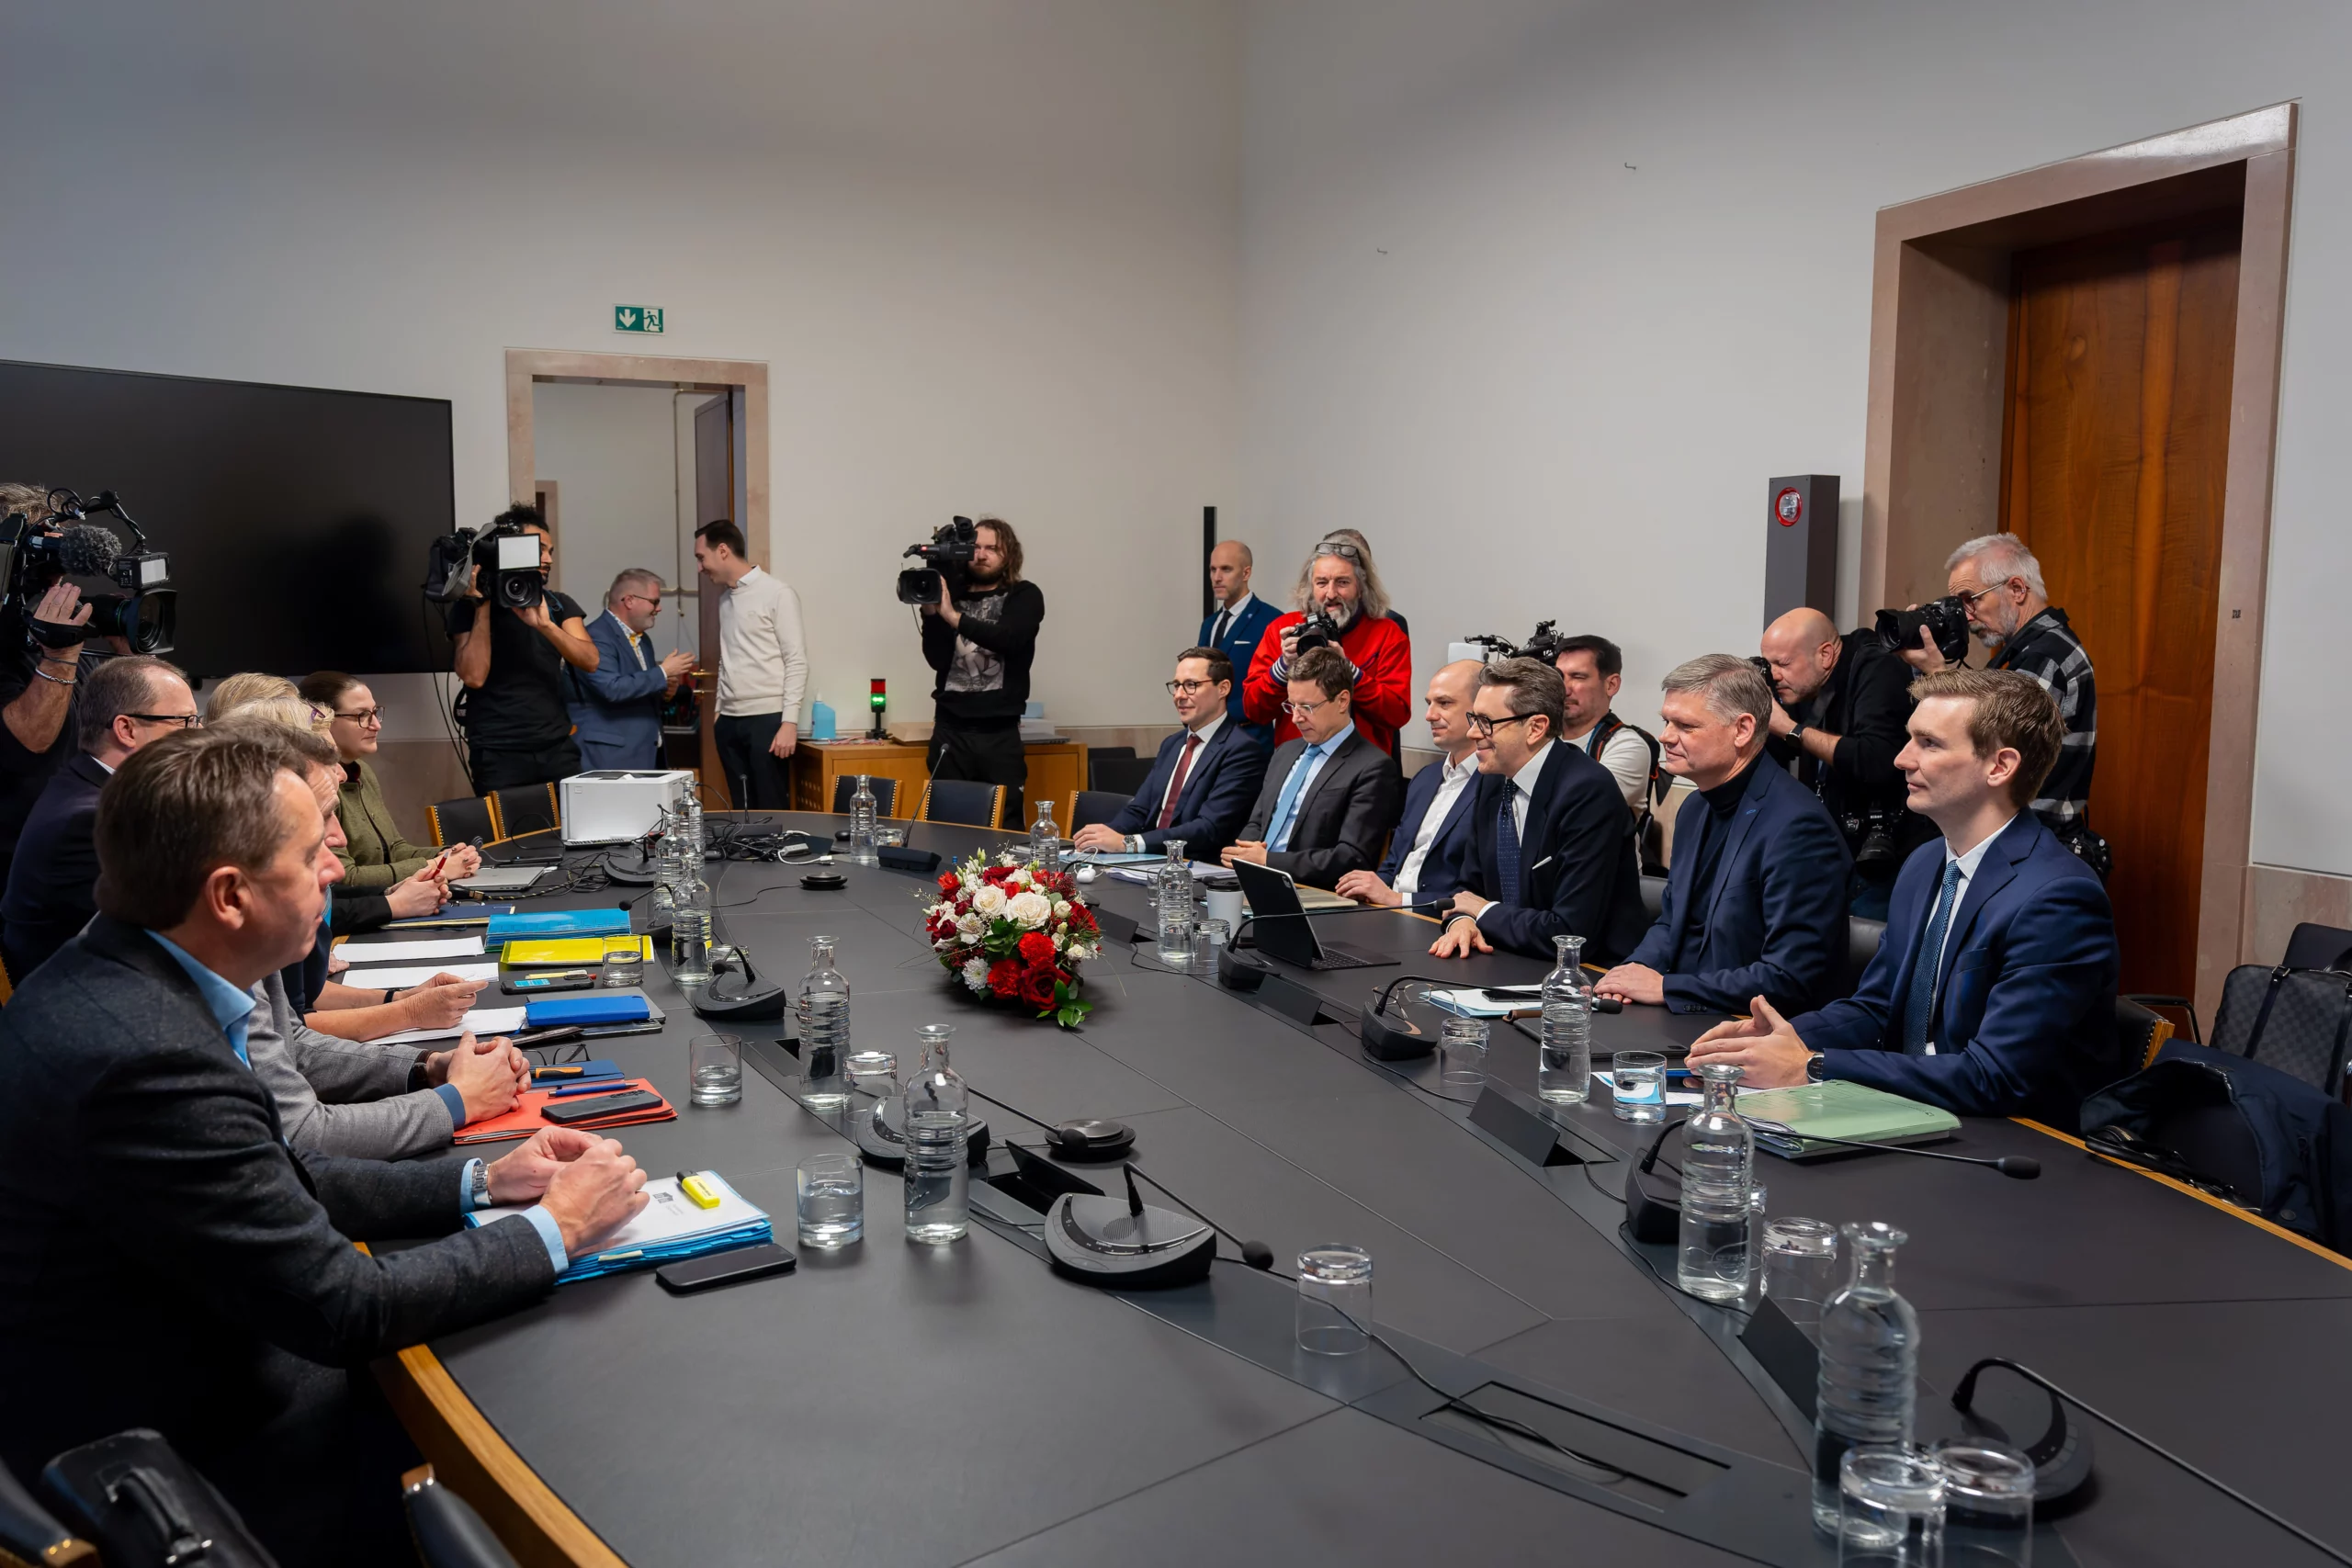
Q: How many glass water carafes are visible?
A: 11